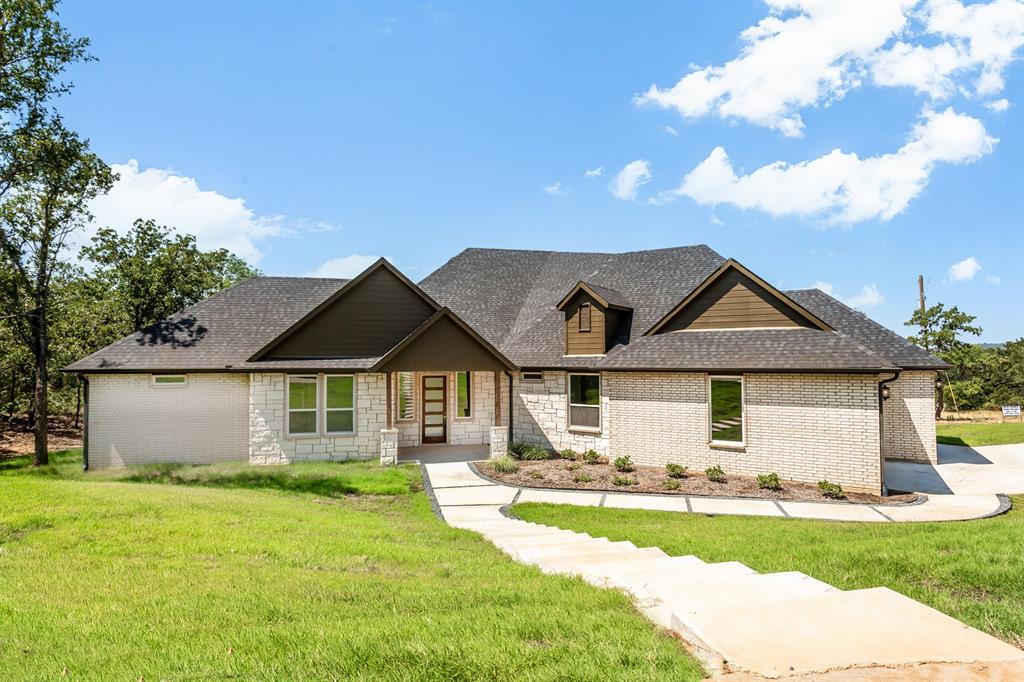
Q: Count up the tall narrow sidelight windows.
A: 2